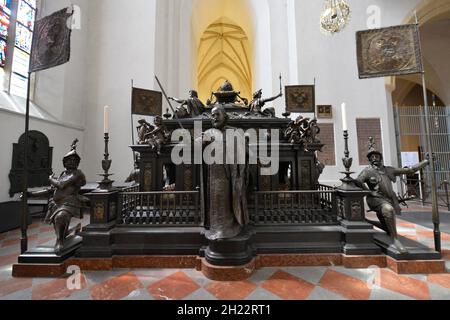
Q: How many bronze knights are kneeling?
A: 2